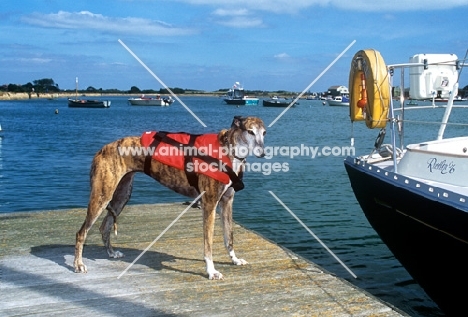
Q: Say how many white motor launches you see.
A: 2